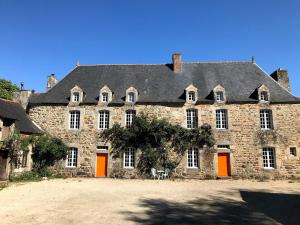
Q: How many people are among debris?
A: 0